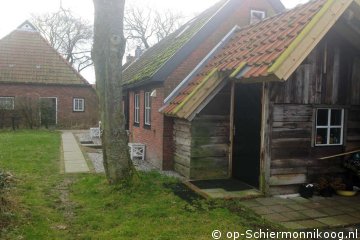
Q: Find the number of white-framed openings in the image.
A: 7